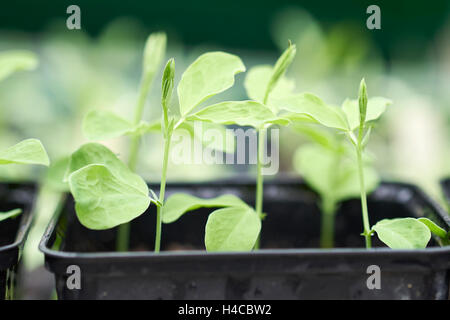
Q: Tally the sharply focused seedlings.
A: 3